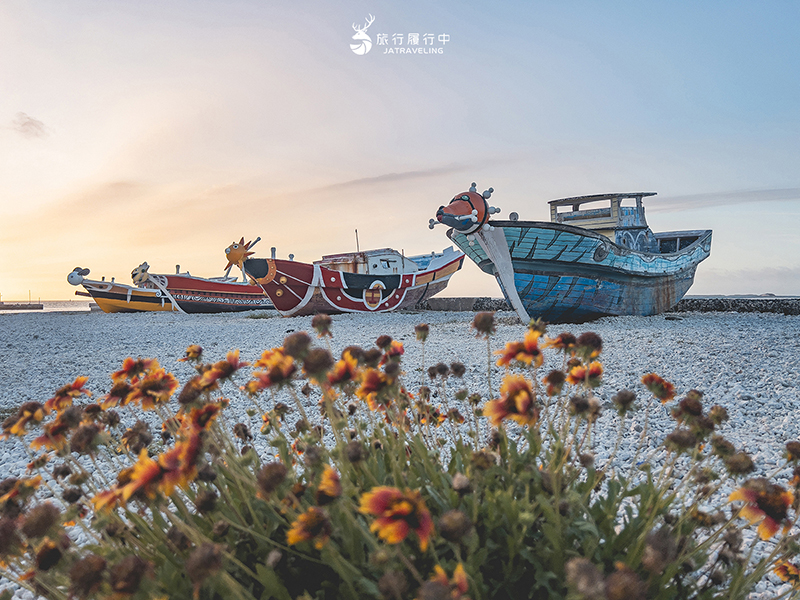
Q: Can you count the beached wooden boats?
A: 4